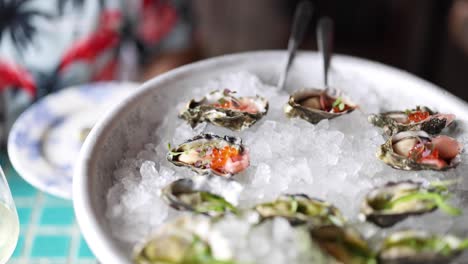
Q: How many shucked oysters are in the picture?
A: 11